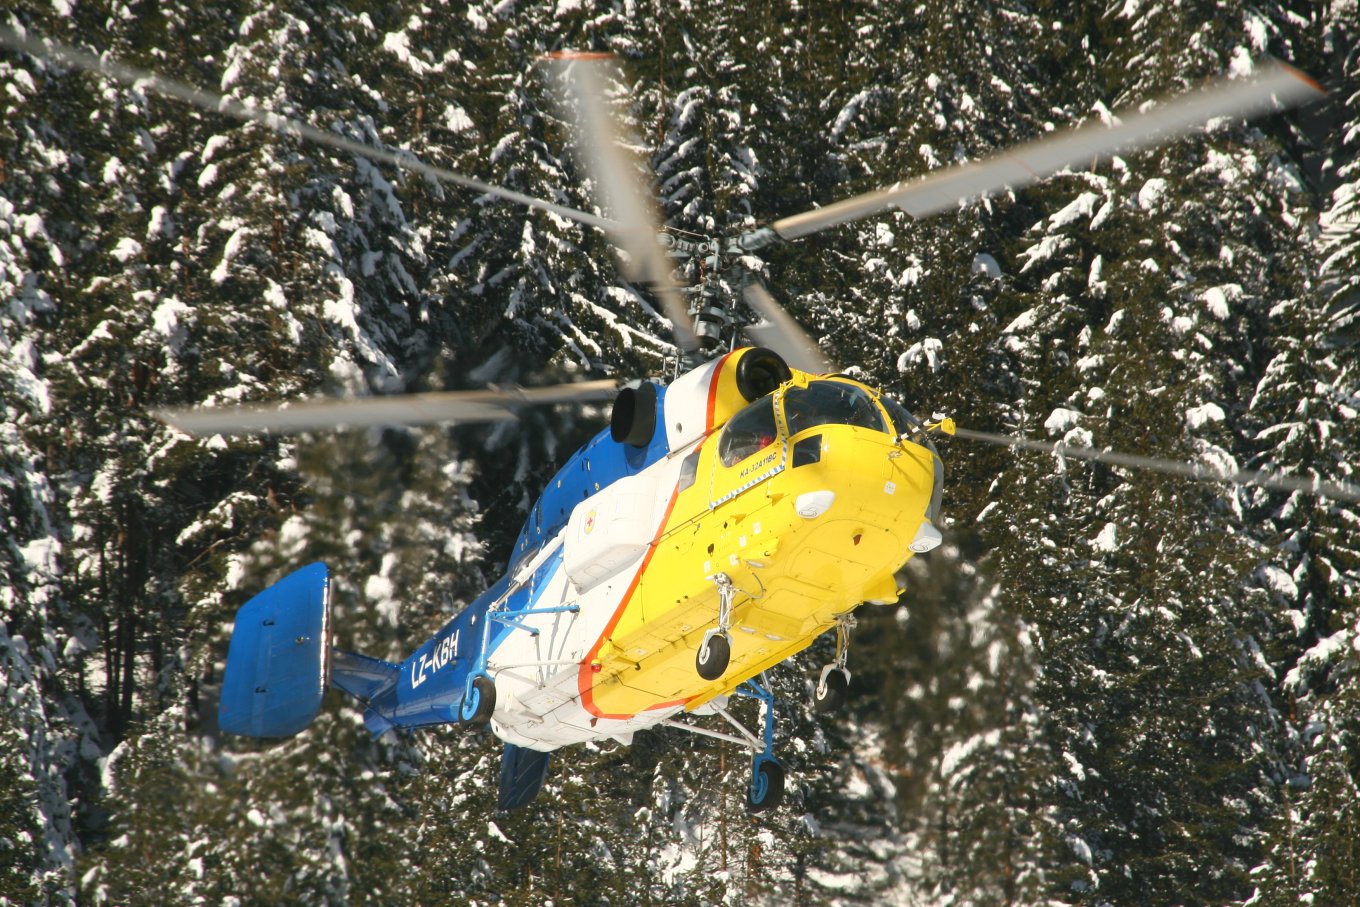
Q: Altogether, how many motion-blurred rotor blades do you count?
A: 6